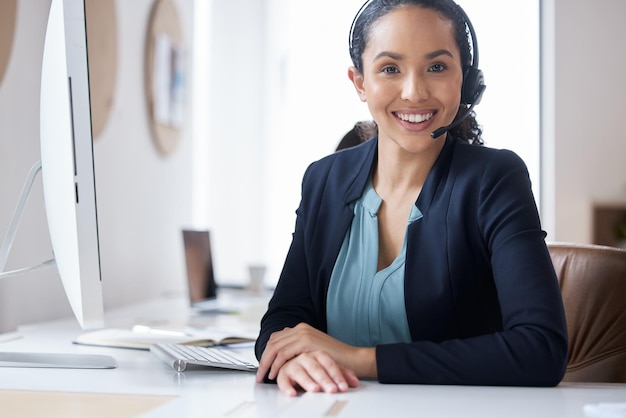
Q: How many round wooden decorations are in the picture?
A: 3